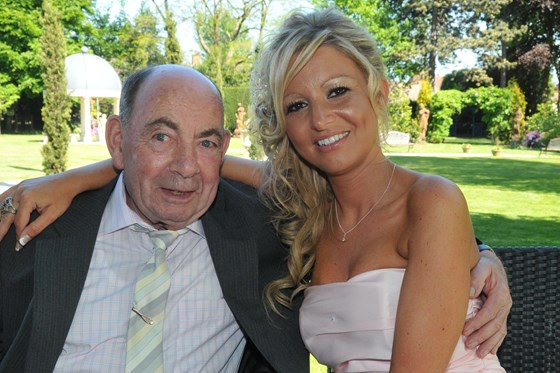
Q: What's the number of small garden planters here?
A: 2